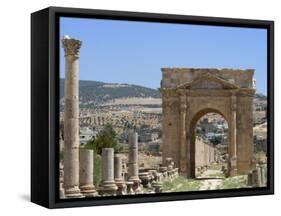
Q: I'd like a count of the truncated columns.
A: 4